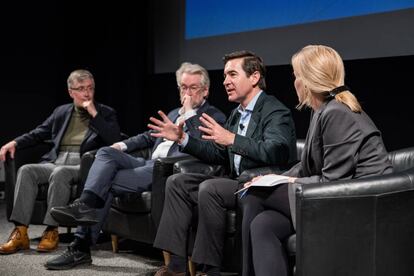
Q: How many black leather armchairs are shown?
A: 4